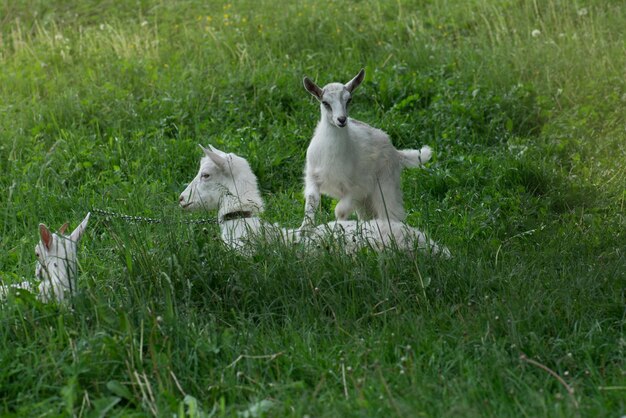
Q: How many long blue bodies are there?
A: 0